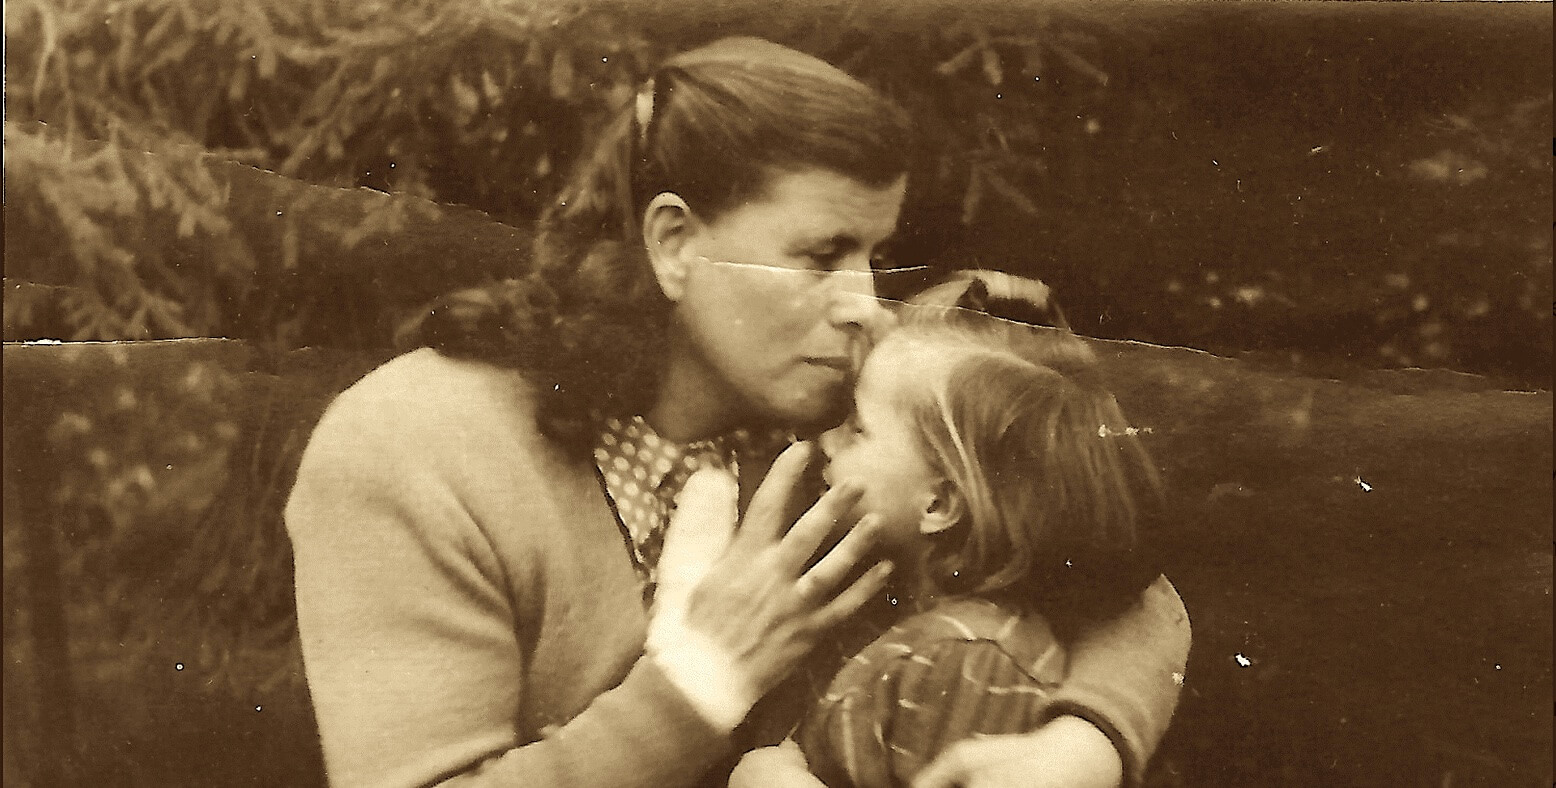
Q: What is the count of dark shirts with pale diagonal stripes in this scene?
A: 1